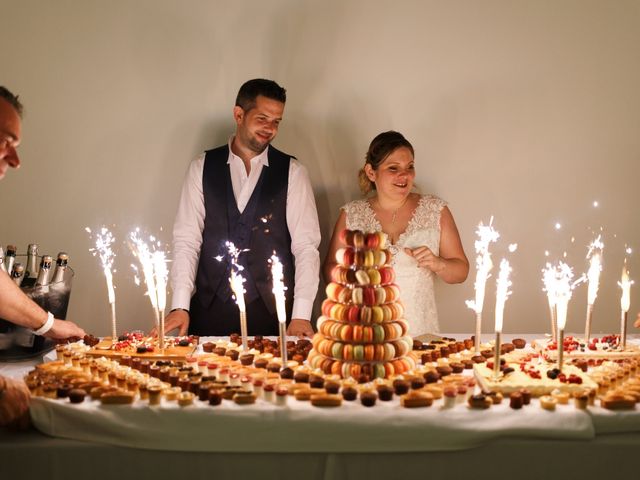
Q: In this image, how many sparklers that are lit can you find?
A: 11